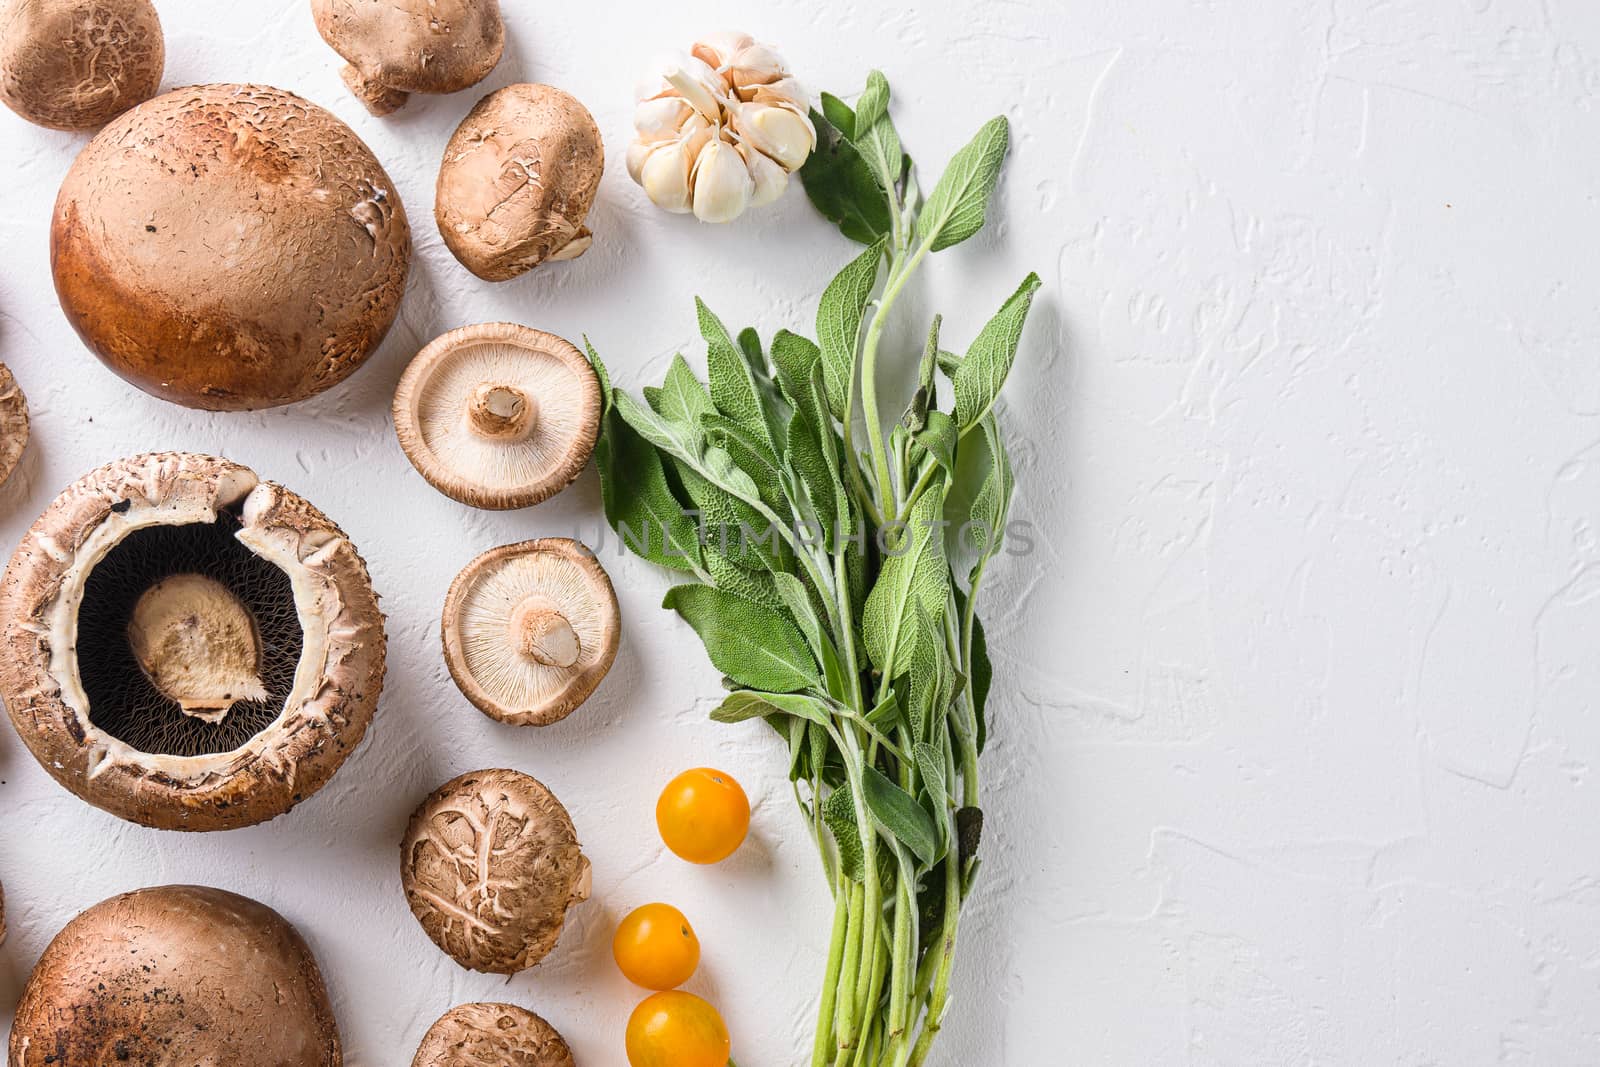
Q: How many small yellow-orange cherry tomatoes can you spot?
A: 3